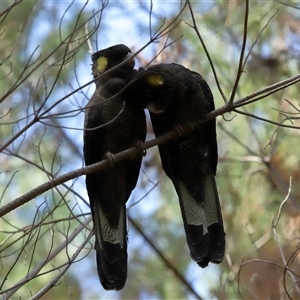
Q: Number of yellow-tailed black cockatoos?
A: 2